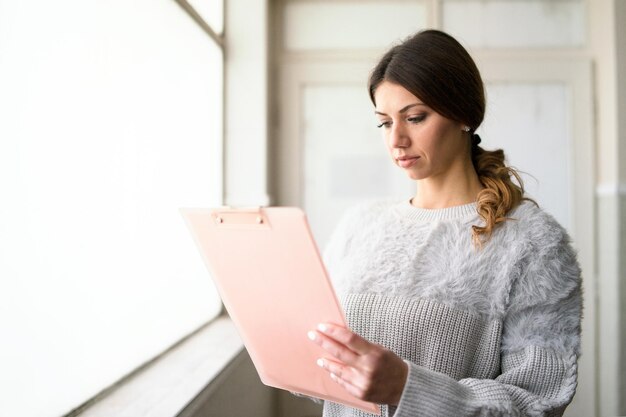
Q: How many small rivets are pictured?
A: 2